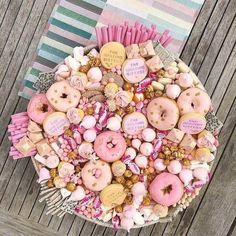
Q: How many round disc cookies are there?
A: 6